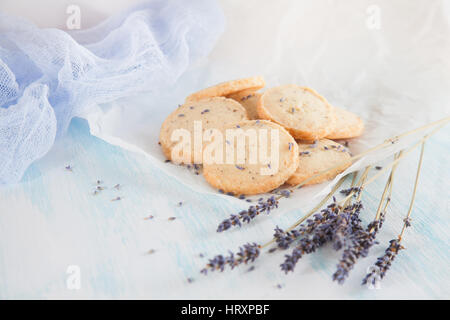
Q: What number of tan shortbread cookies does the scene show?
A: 7